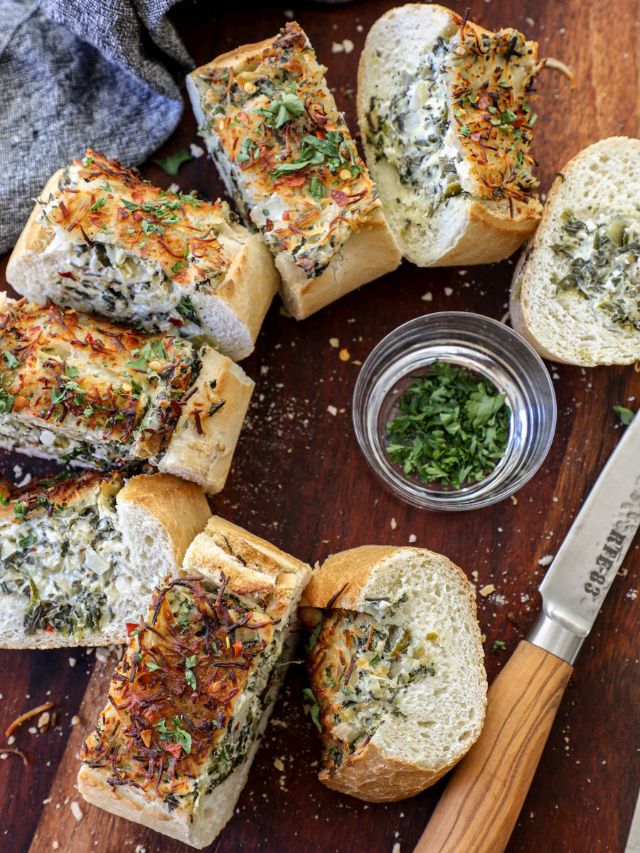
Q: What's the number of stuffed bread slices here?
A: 8